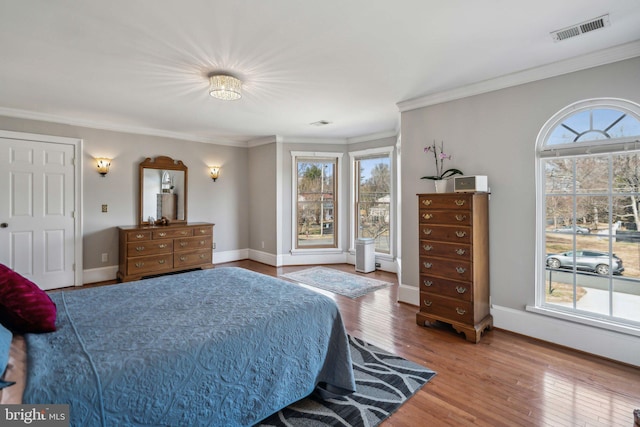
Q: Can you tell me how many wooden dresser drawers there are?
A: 14